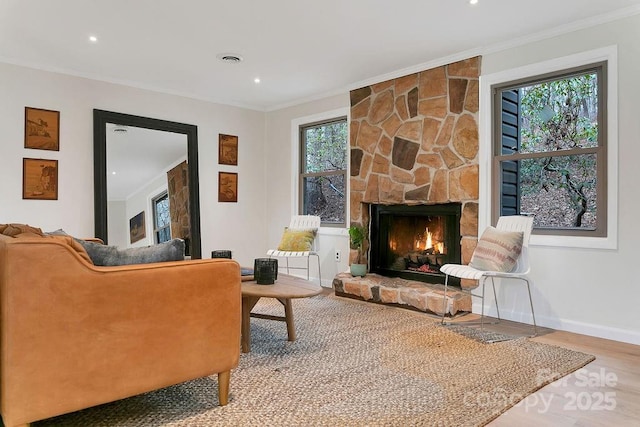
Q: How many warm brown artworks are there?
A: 4